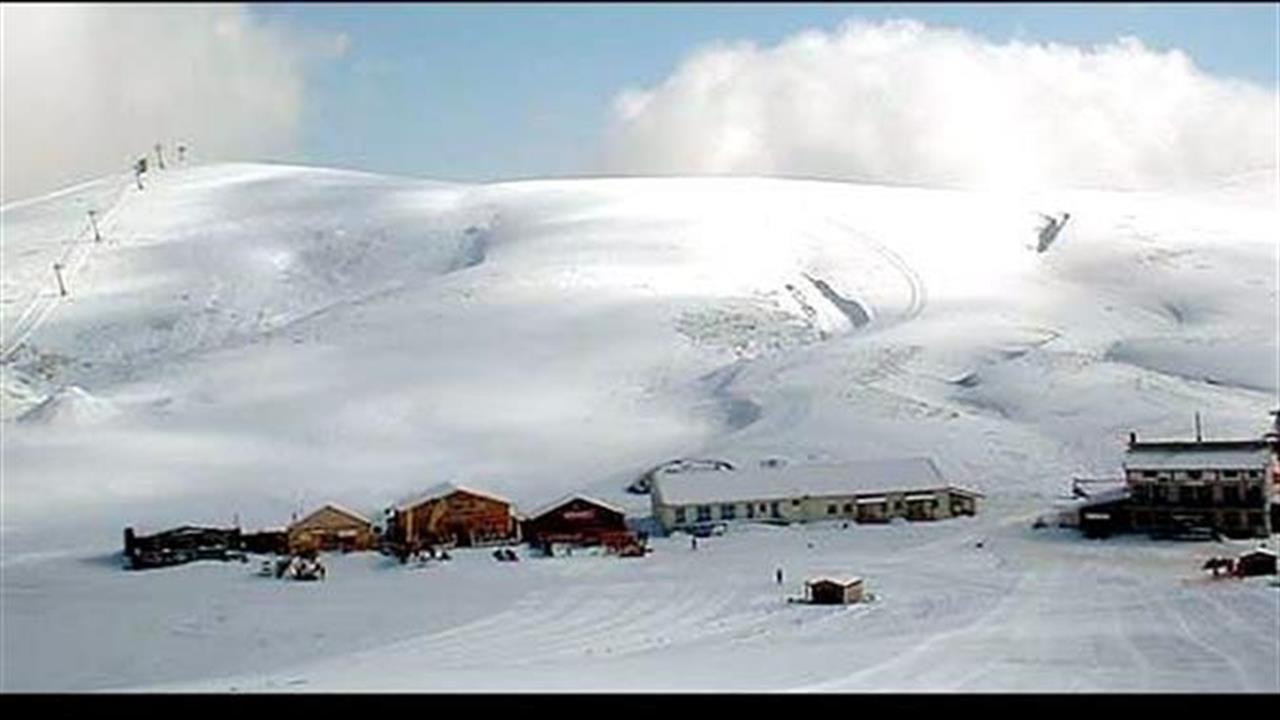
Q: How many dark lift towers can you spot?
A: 5